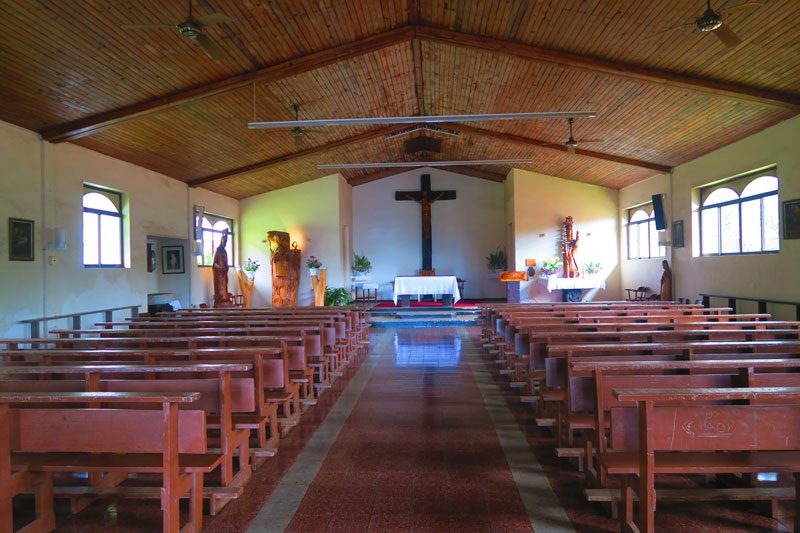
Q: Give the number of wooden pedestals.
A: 2